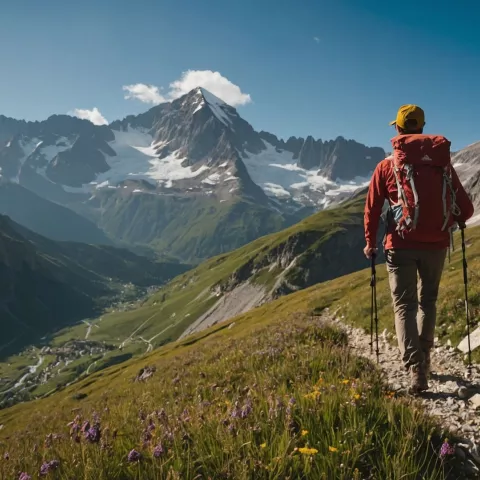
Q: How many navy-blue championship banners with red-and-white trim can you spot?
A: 0